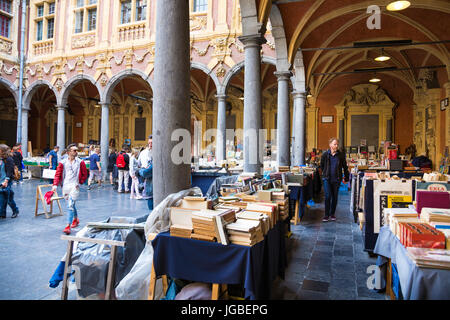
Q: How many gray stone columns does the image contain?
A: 8